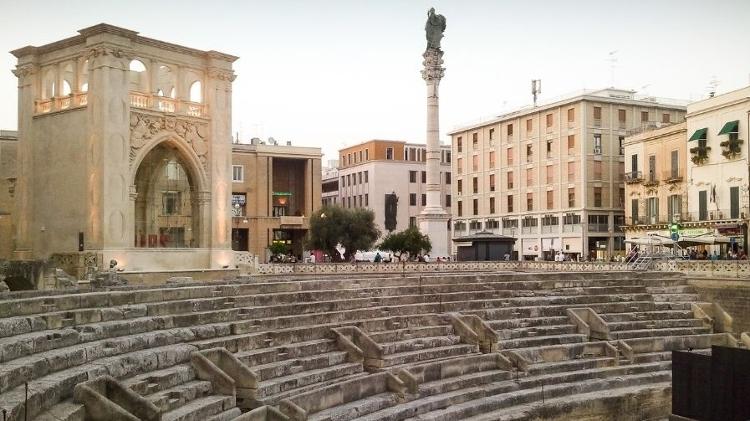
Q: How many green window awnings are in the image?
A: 2